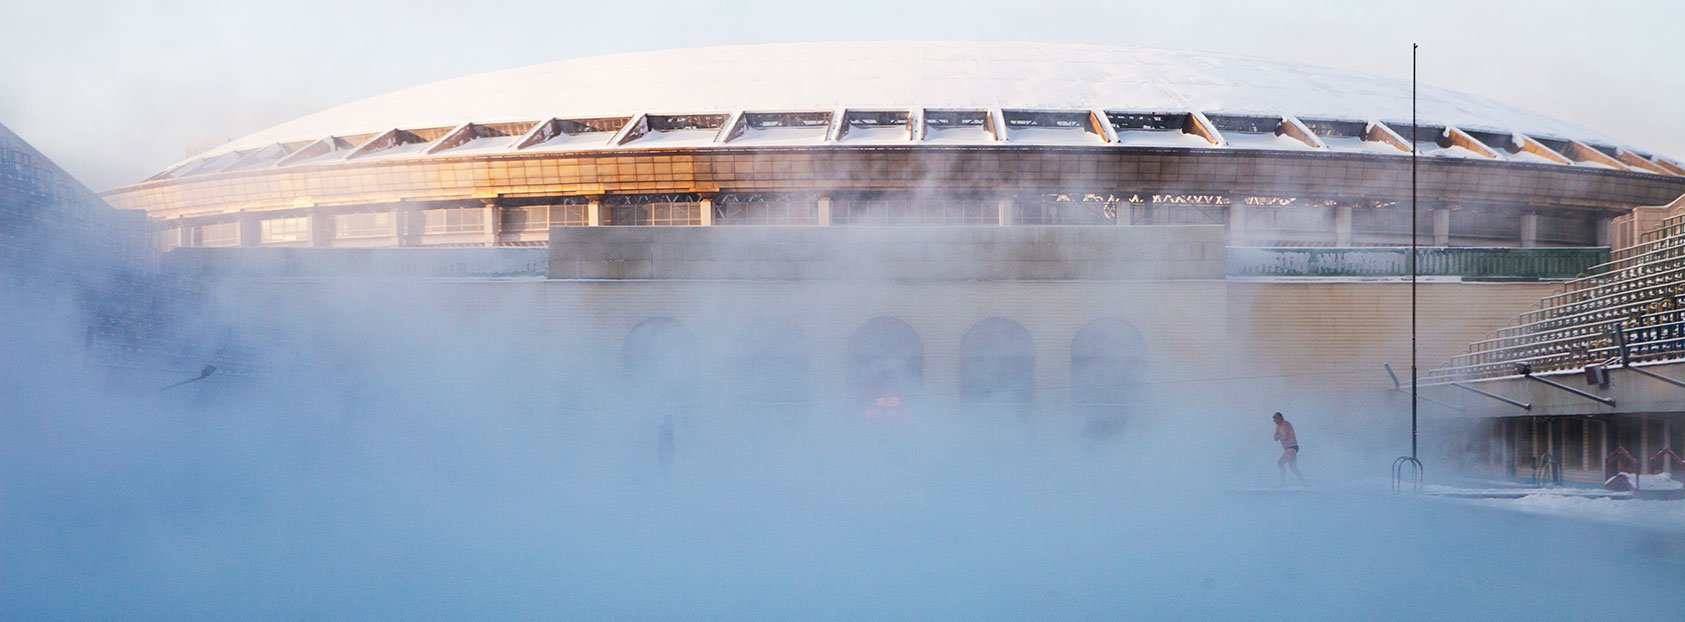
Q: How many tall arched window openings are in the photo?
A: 5